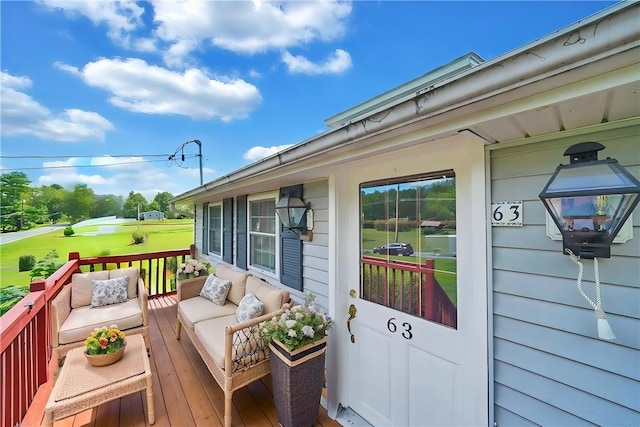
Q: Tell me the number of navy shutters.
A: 4